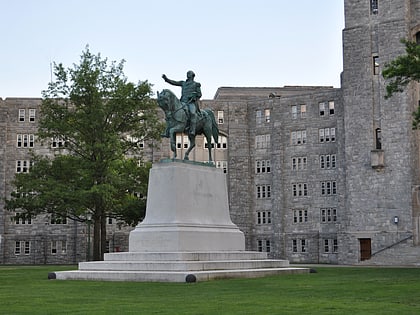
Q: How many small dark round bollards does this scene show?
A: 3